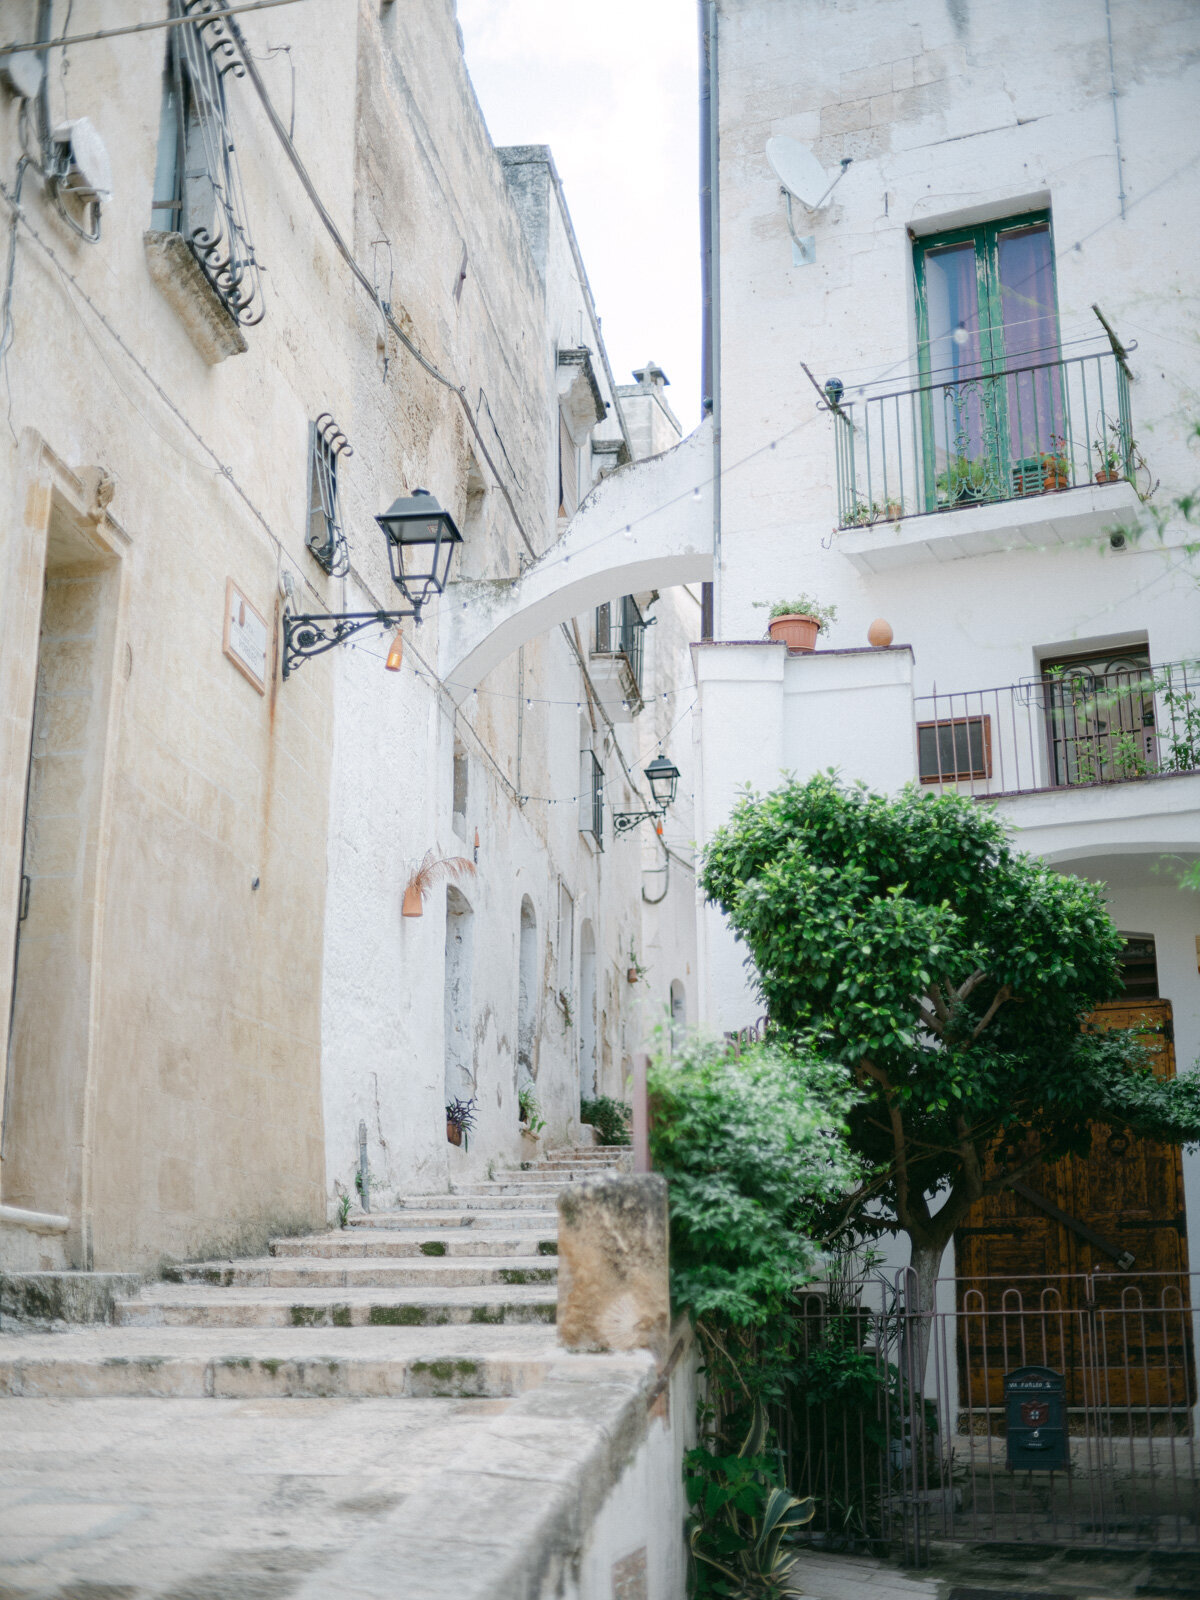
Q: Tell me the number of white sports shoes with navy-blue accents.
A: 0